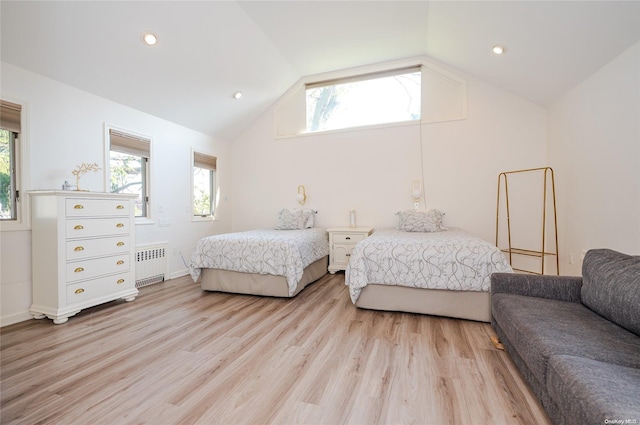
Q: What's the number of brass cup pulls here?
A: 10